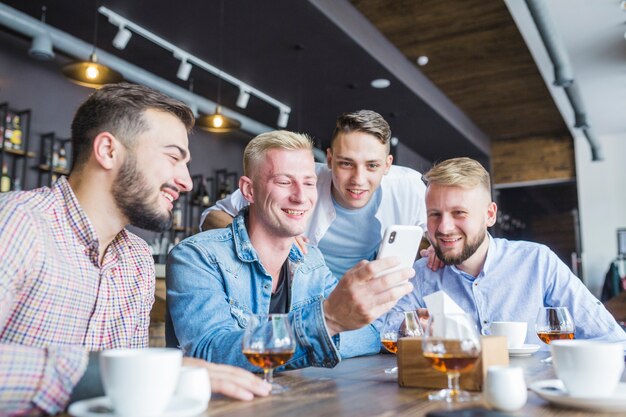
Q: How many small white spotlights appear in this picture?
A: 4